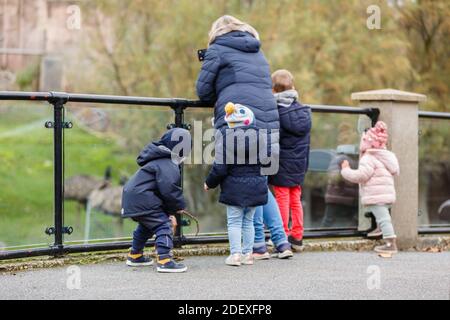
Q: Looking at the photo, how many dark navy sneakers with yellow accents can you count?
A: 2